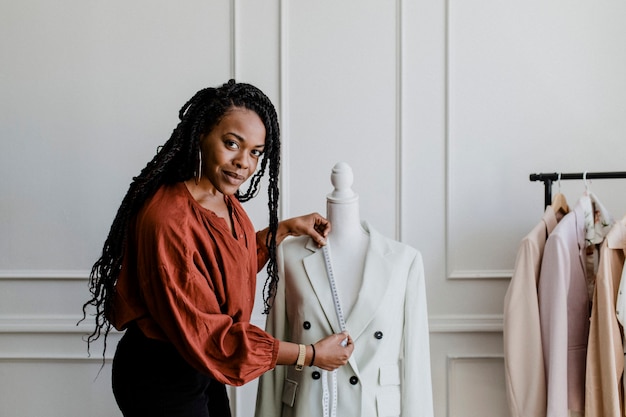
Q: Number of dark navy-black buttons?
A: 4